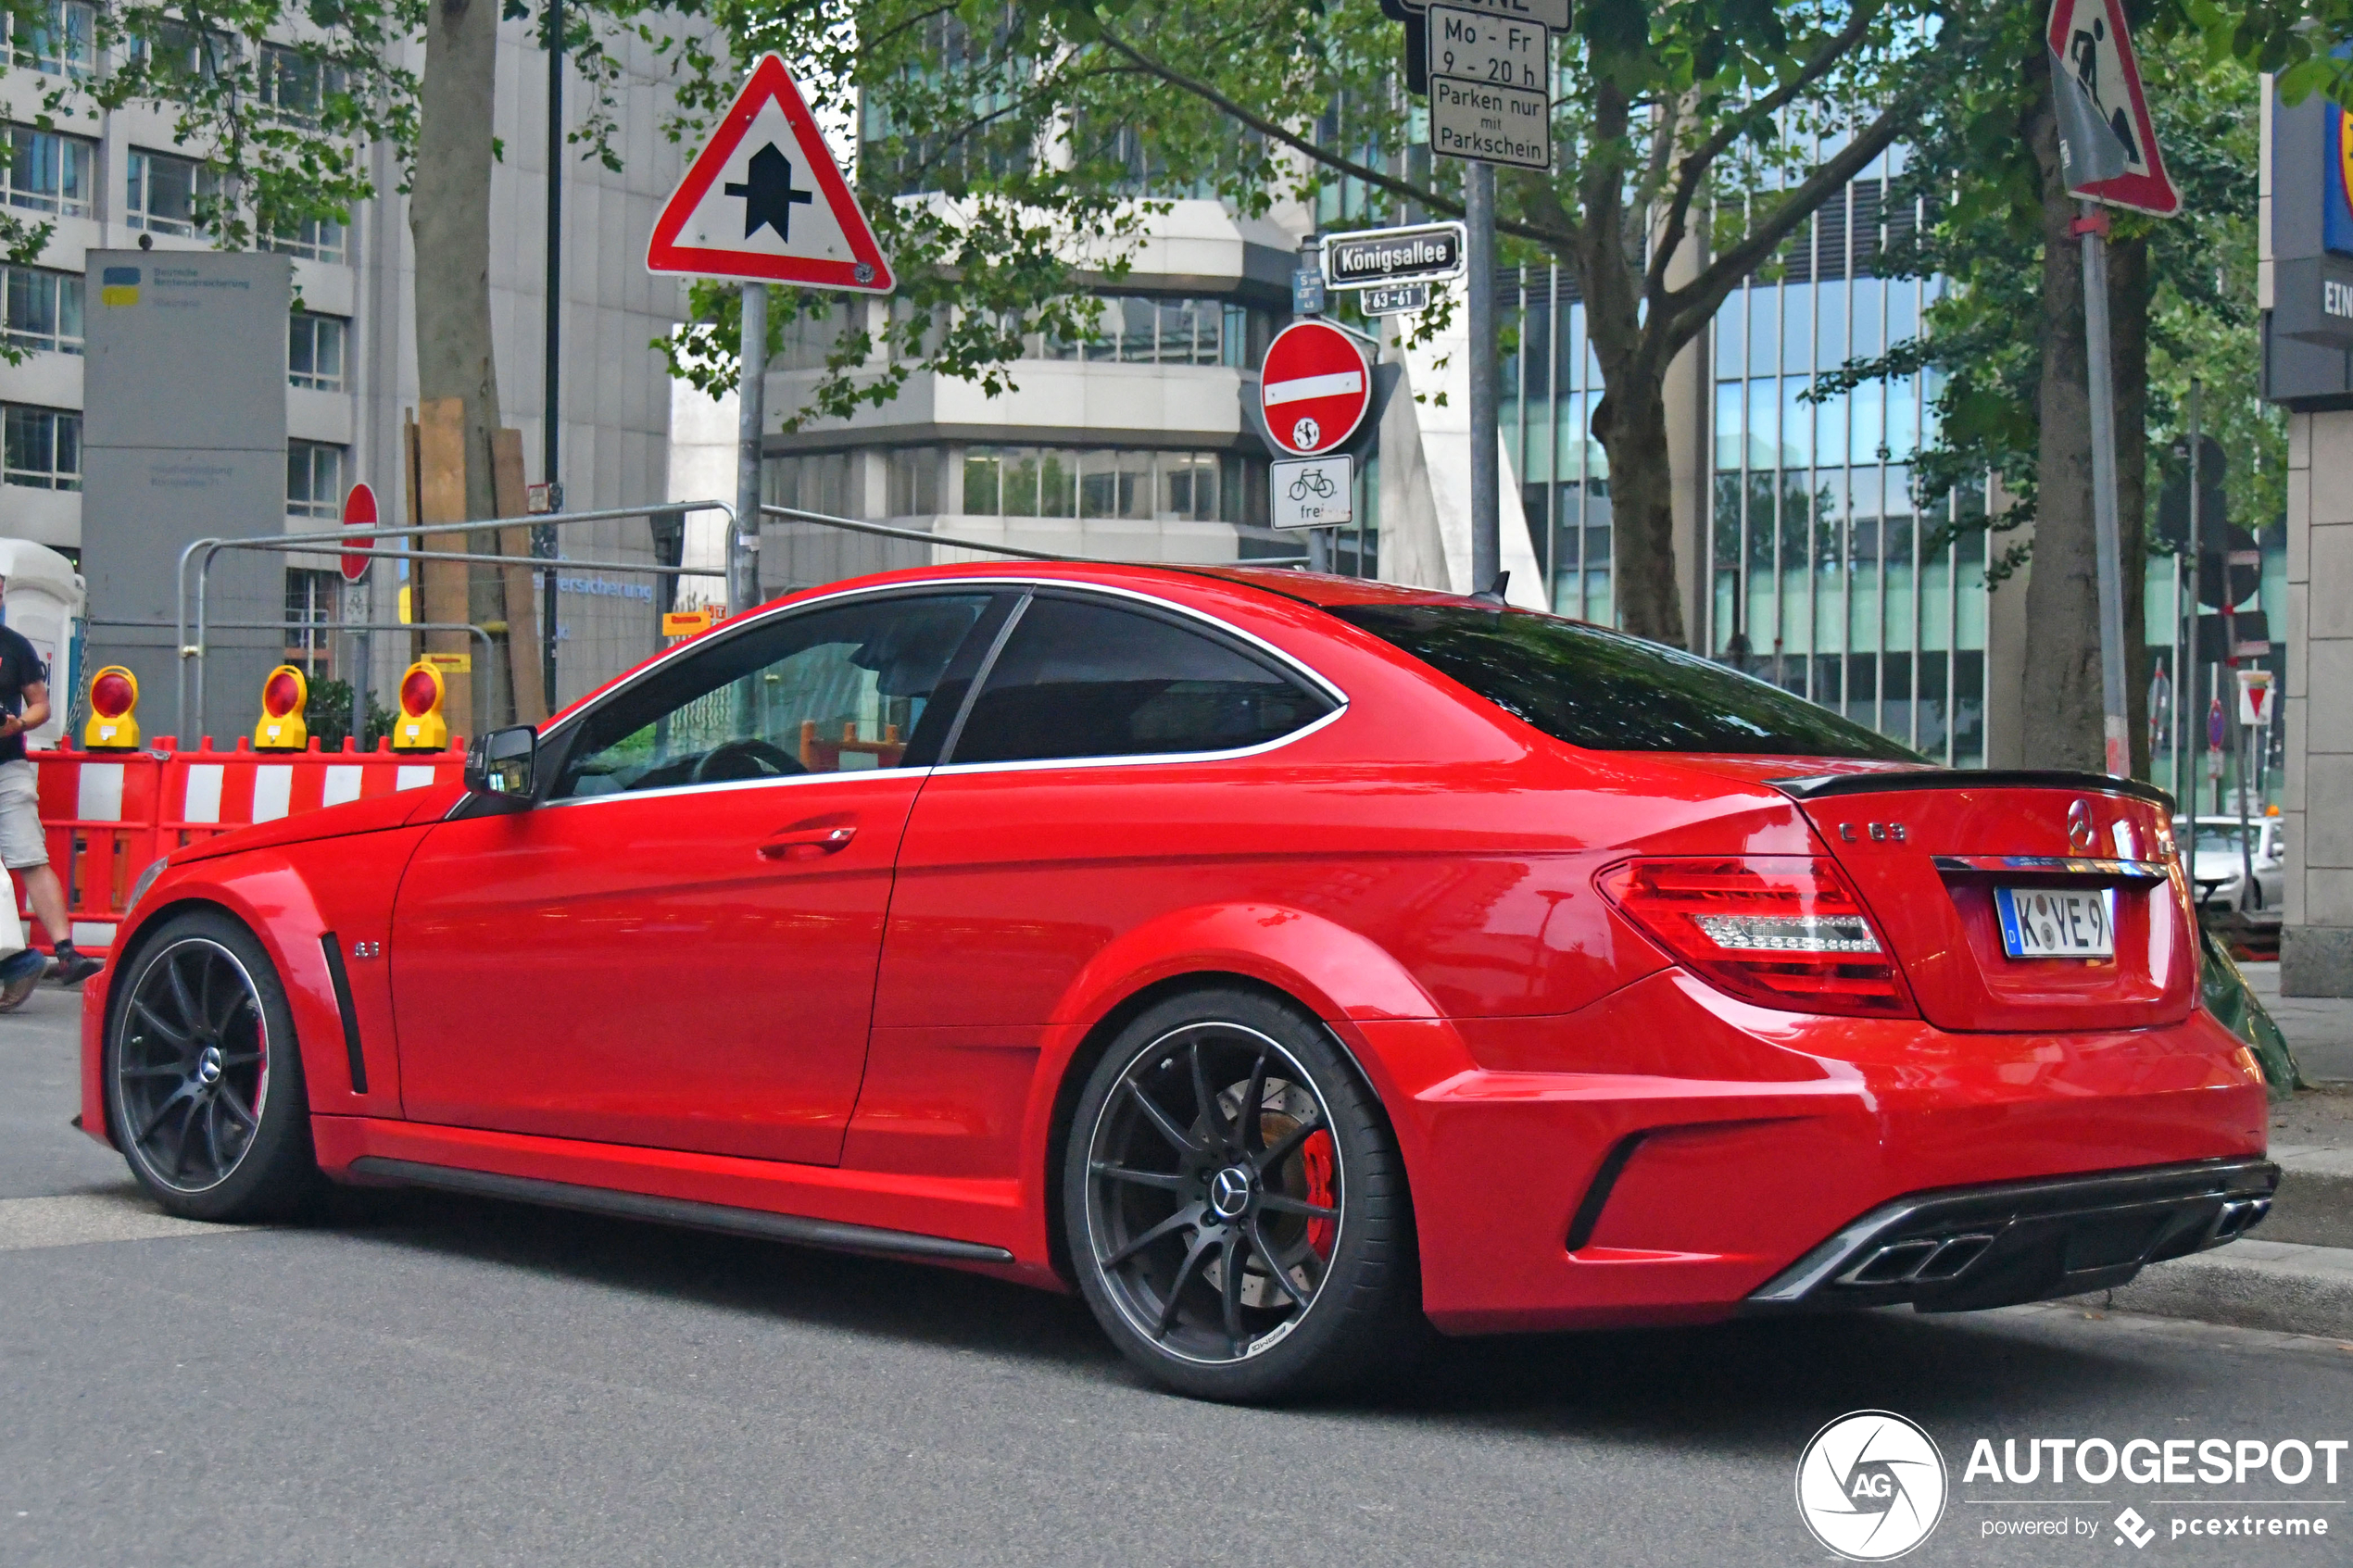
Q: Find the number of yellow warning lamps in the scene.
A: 3